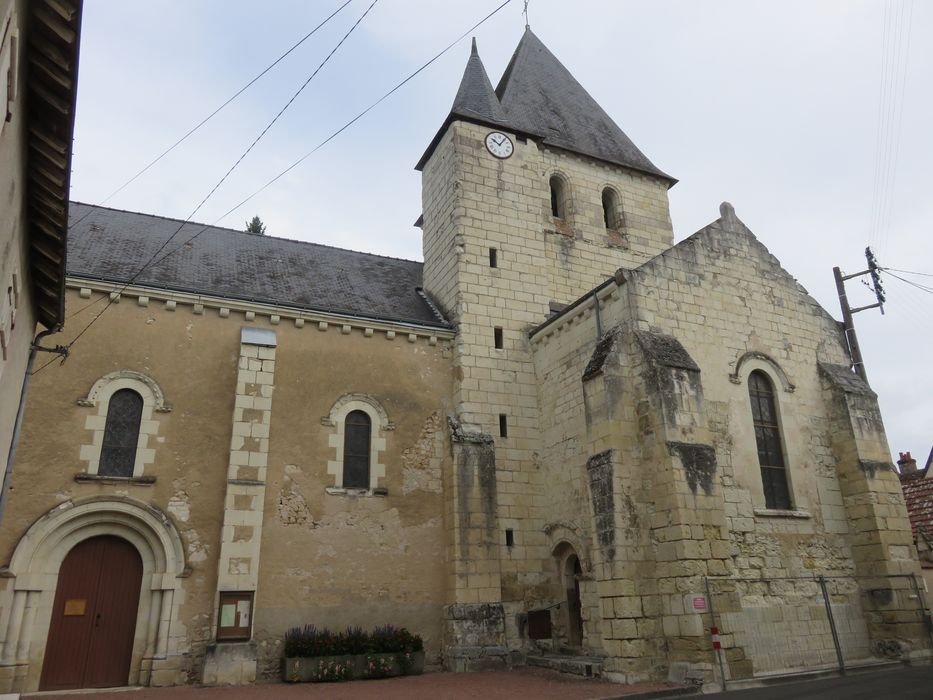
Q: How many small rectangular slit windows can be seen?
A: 4